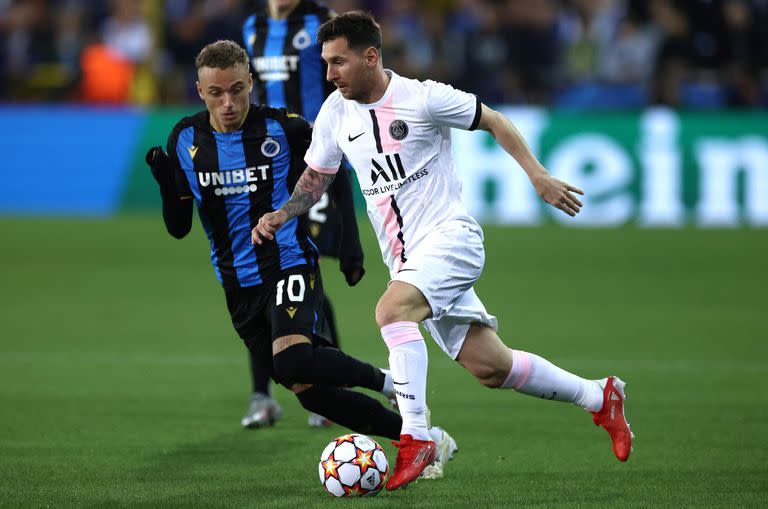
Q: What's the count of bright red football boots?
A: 2